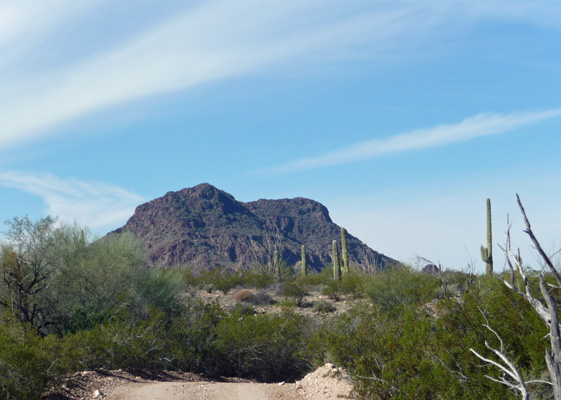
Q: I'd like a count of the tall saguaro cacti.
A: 5